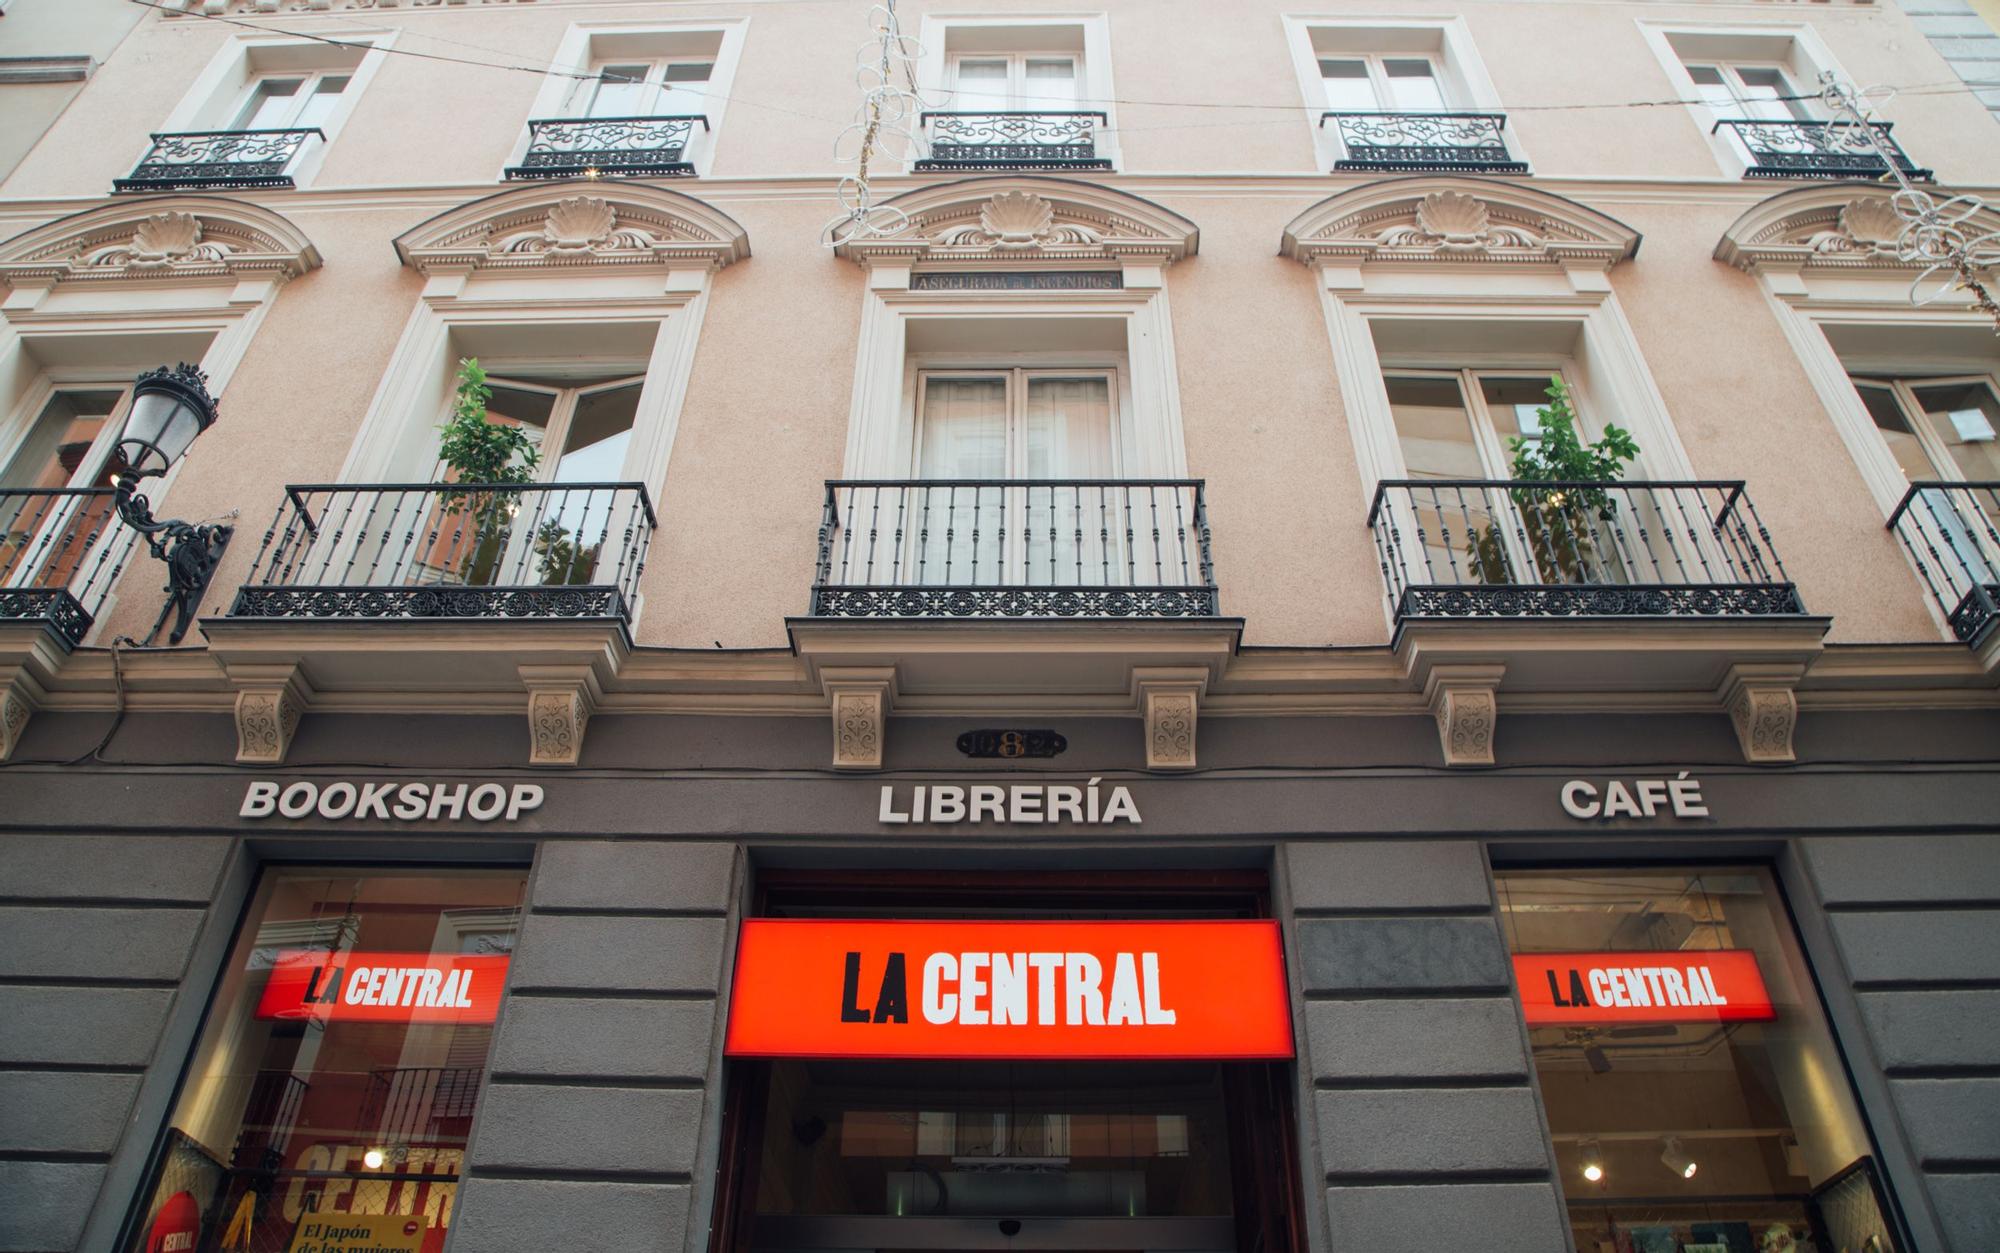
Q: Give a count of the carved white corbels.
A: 7